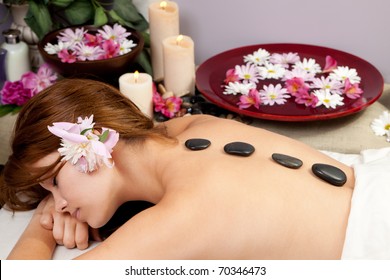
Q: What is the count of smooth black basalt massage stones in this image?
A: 4